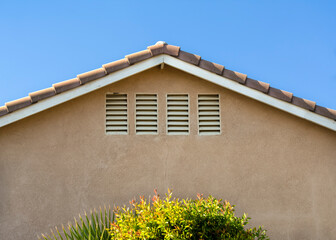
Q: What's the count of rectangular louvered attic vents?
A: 4